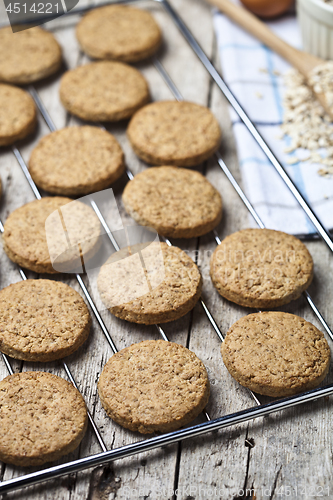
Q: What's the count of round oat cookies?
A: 14